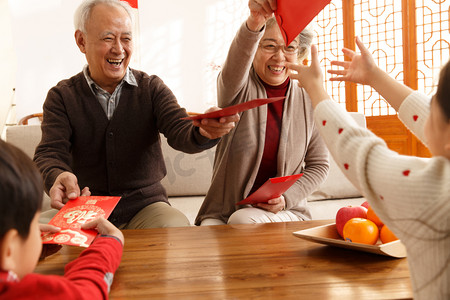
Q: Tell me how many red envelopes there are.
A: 4